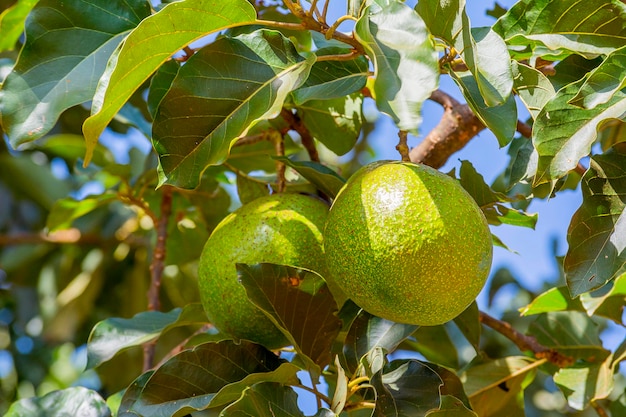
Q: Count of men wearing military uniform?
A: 0